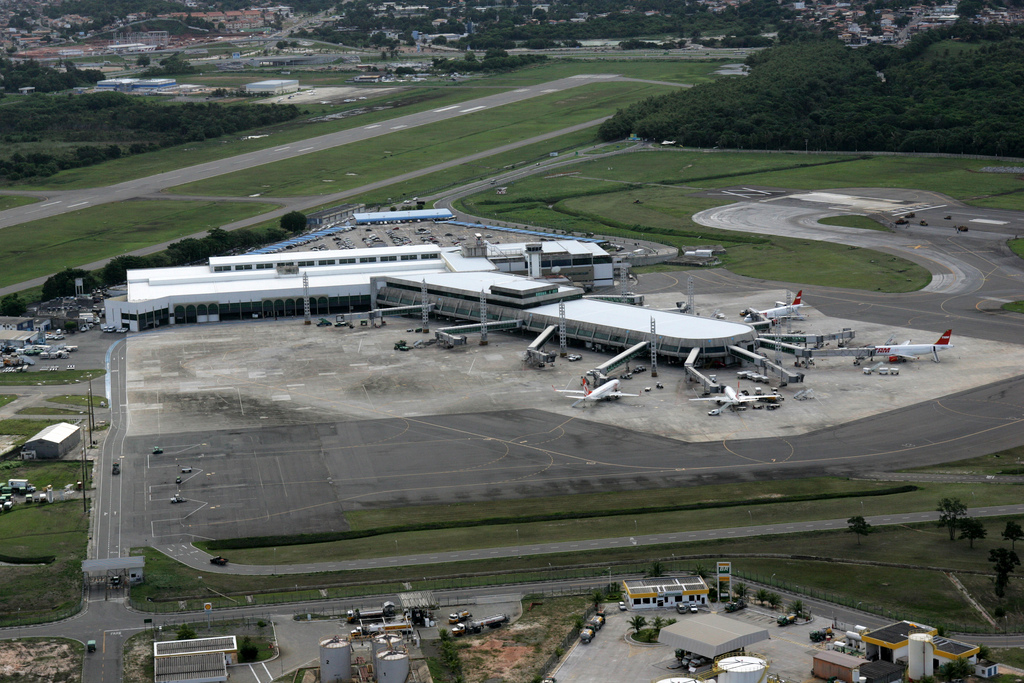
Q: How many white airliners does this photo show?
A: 4